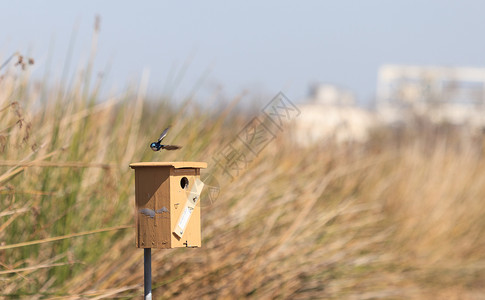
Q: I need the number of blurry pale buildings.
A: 2